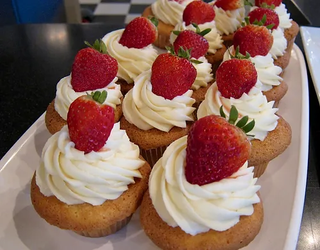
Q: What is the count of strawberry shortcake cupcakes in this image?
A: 13